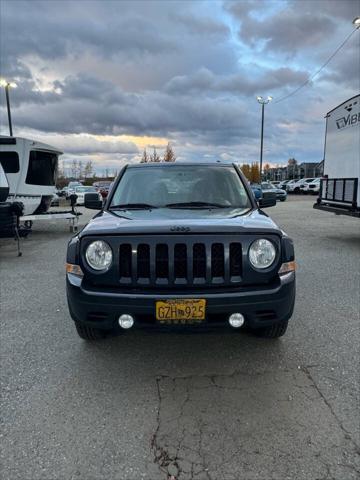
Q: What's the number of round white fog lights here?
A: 2